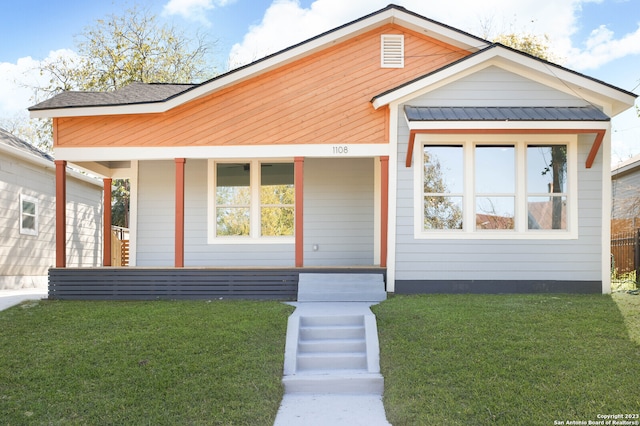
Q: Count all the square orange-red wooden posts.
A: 5